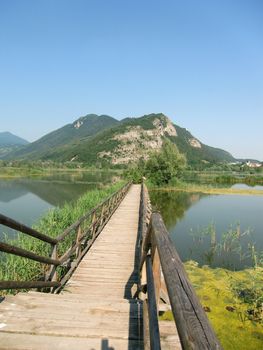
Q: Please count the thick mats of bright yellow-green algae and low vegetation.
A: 1